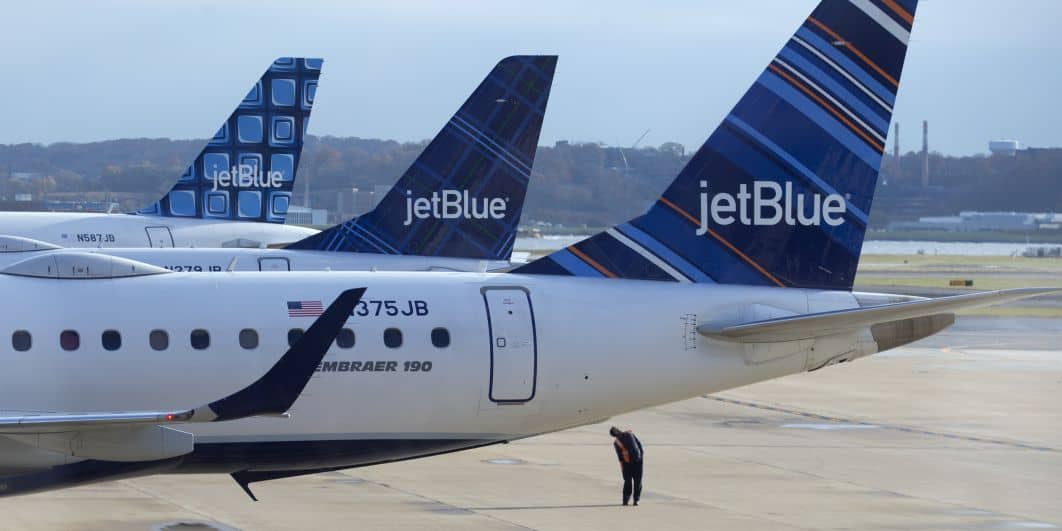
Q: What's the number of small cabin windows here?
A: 10